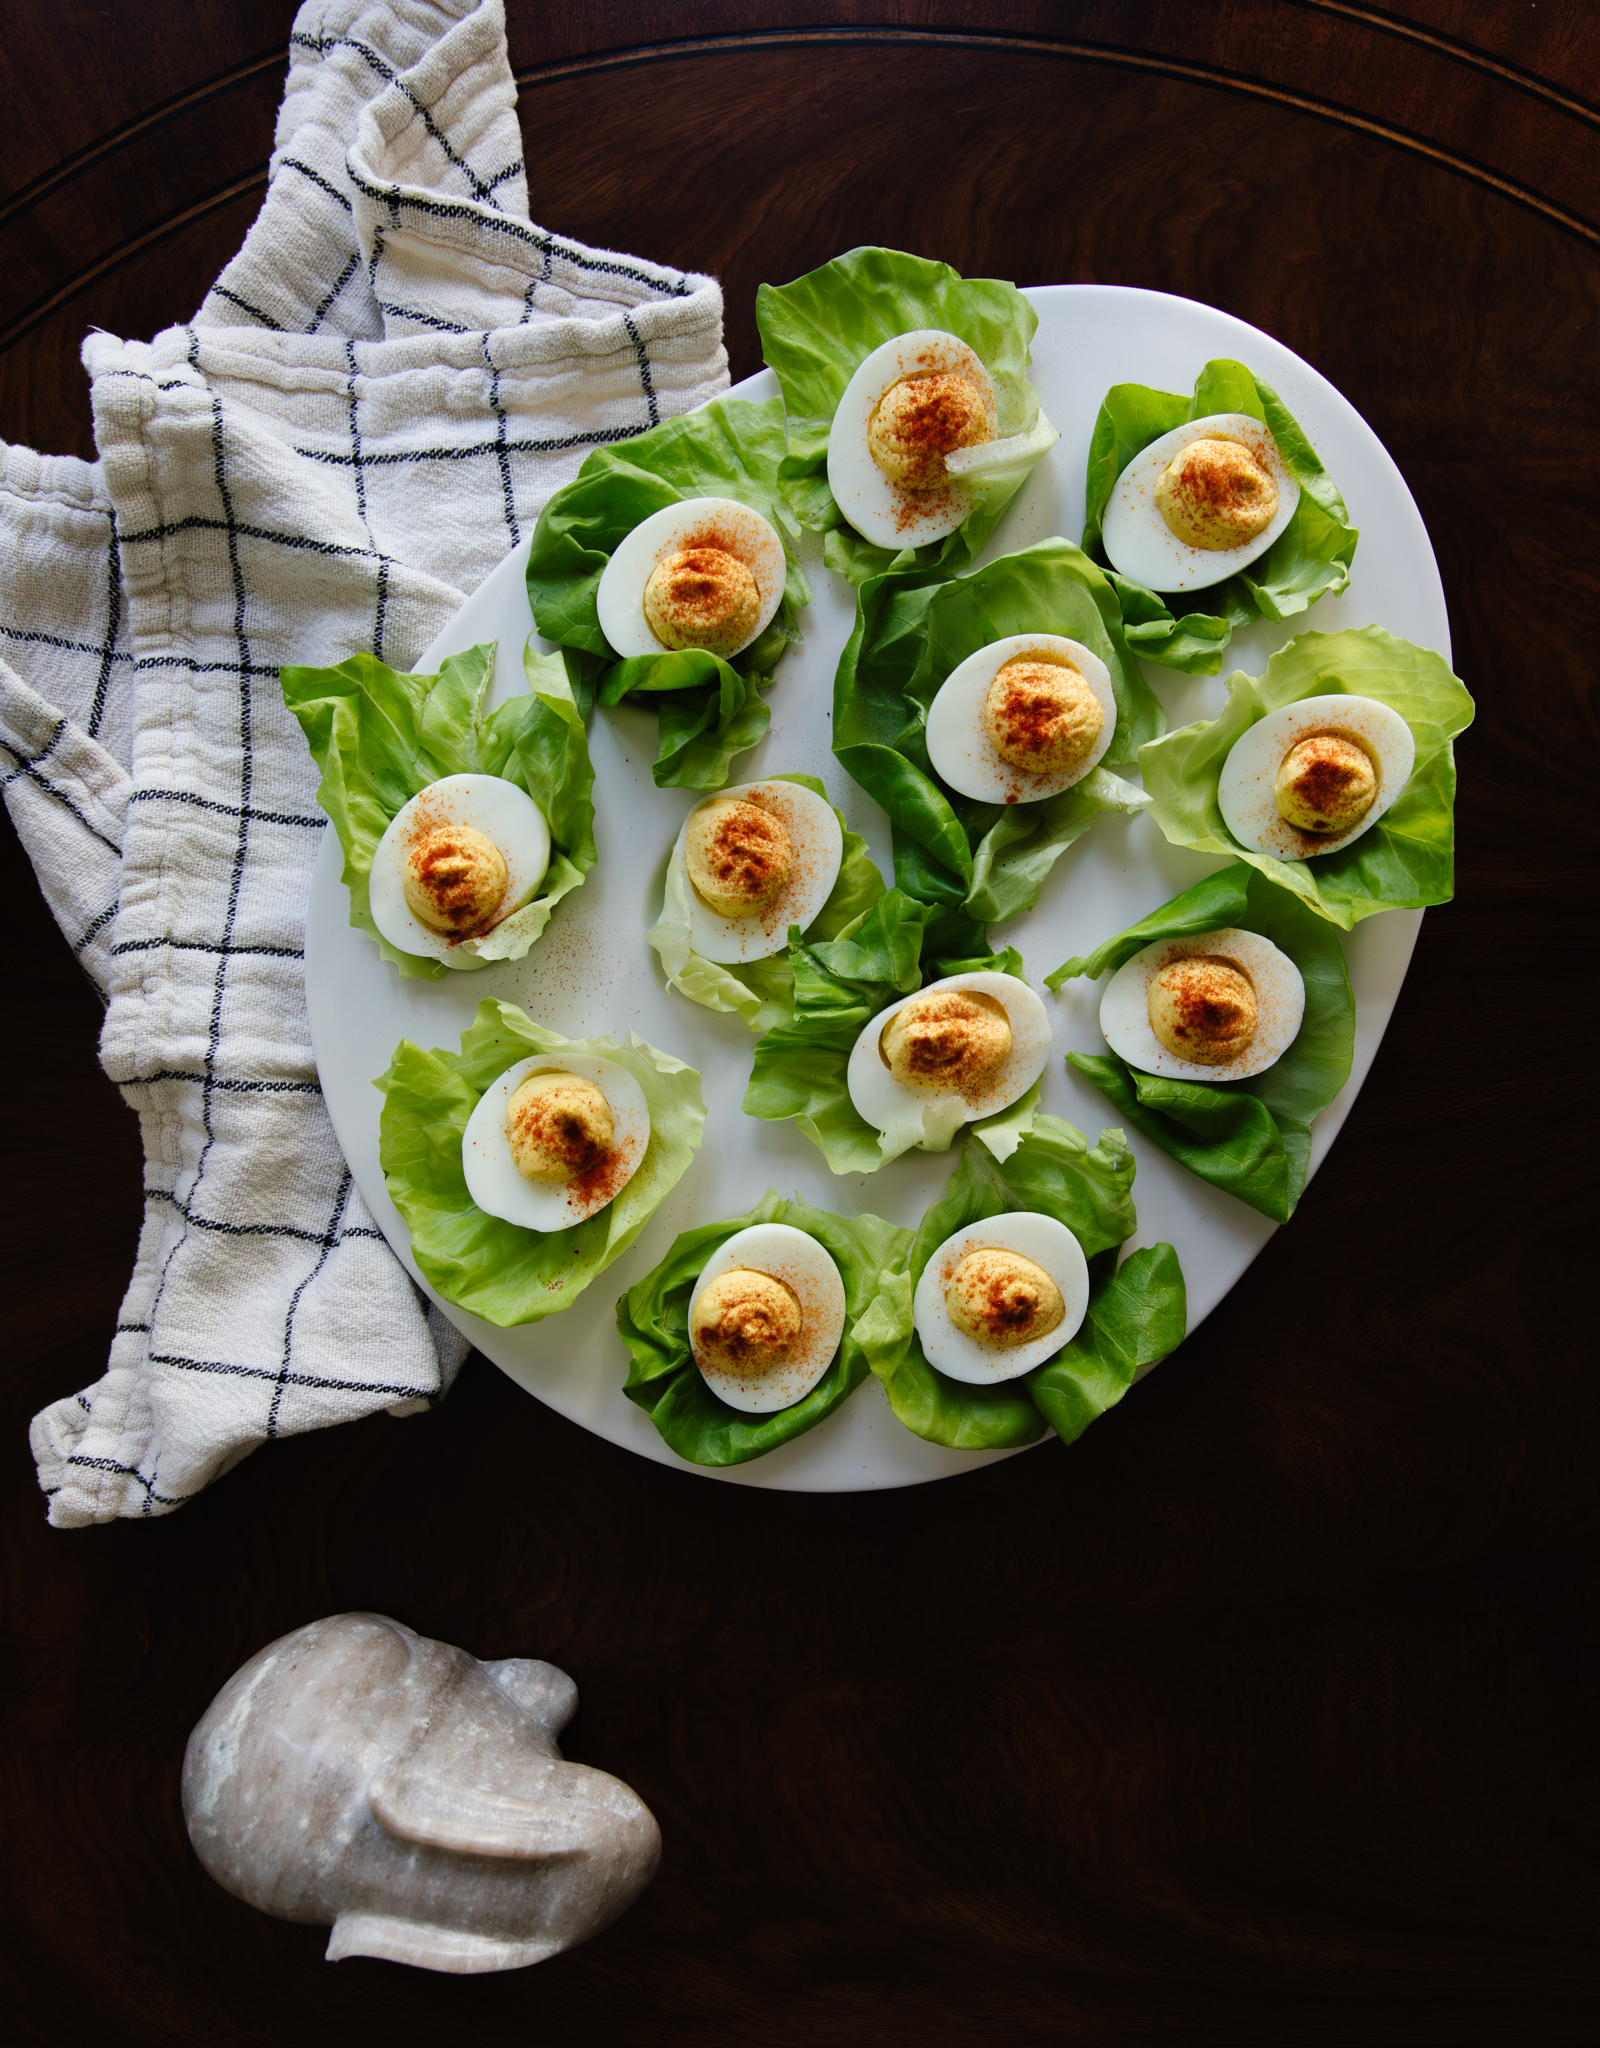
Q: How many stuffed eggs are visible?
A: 12